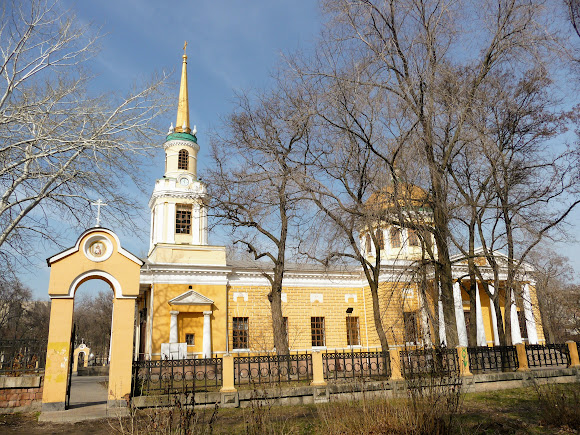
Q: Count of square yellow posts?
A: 6